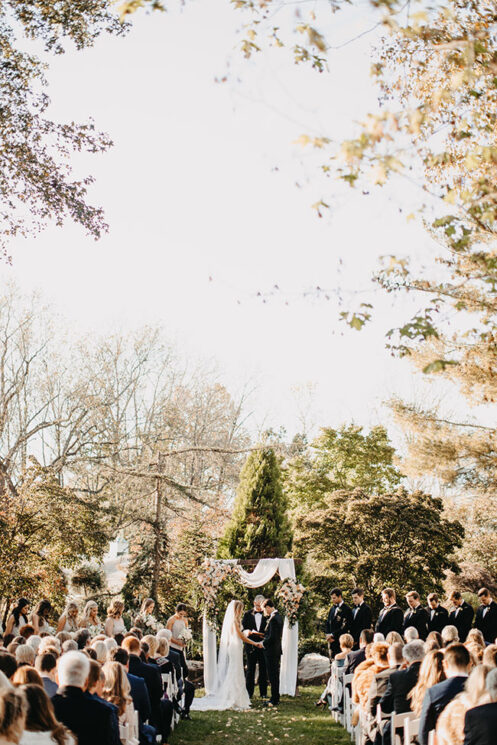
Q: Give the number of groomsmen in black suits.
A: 7